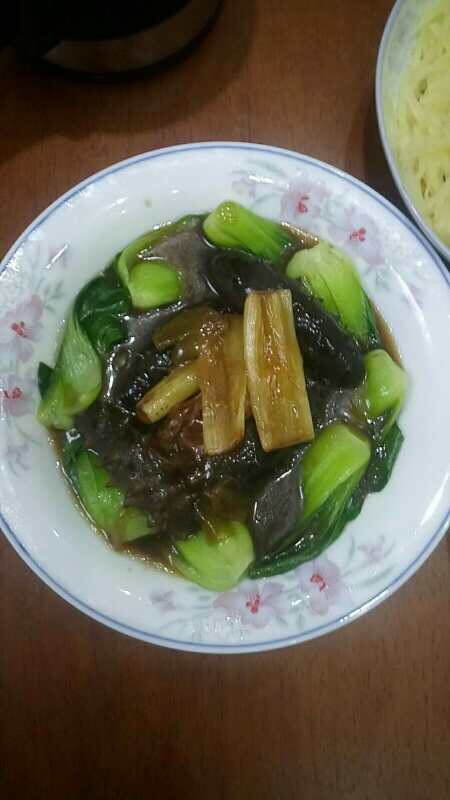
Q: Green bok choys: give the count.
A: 8